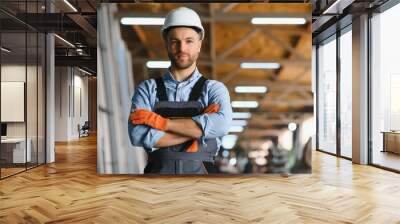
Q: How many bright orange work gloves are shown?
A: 2